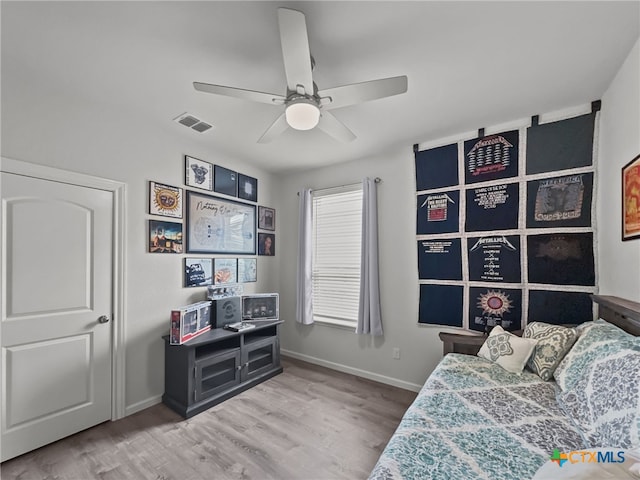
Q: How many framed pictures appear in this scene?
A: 12